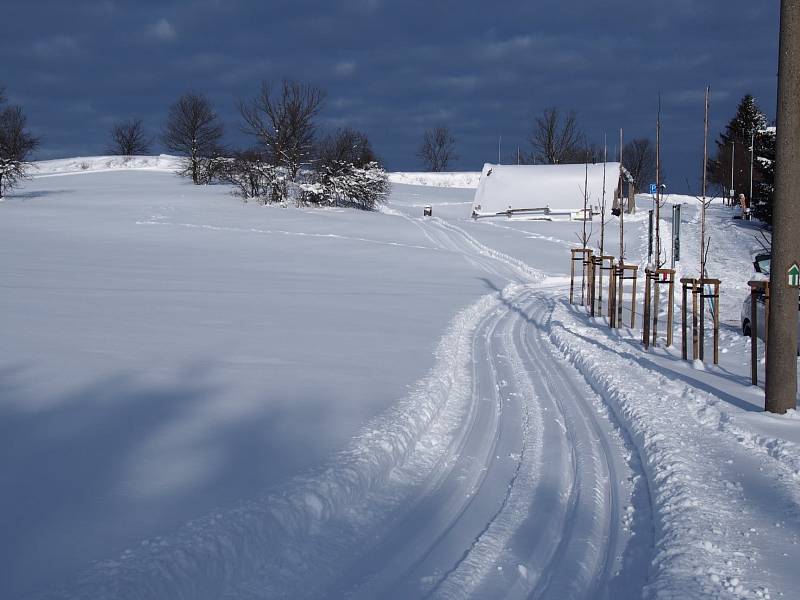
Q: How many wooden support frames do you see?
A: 6